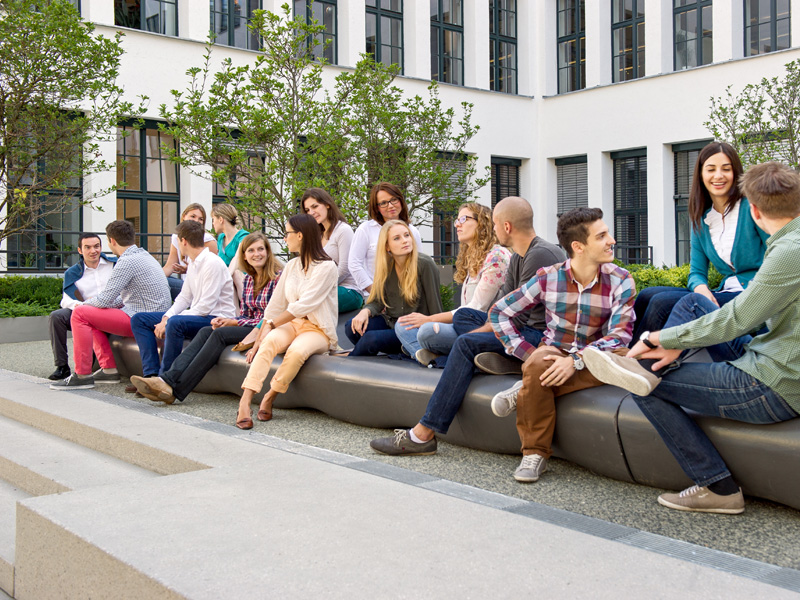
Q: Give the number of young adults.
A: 15